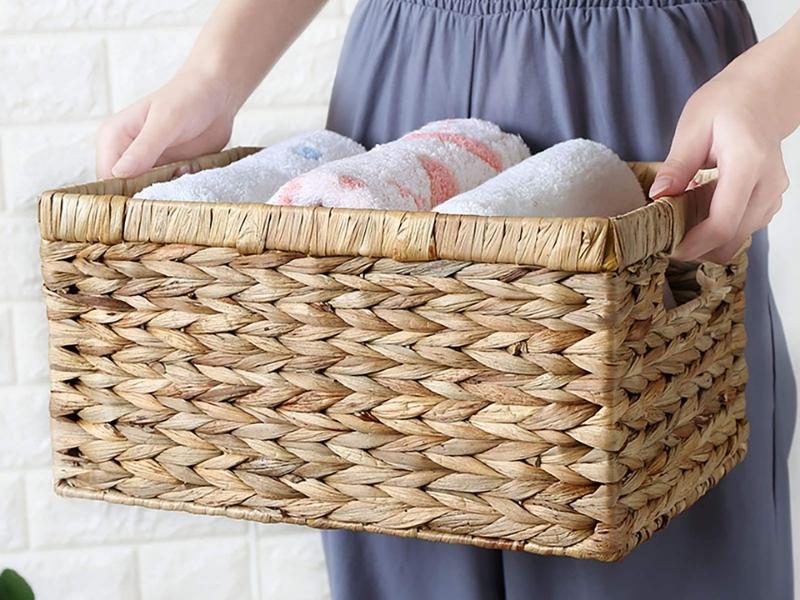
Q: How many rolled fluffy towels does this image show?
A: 3